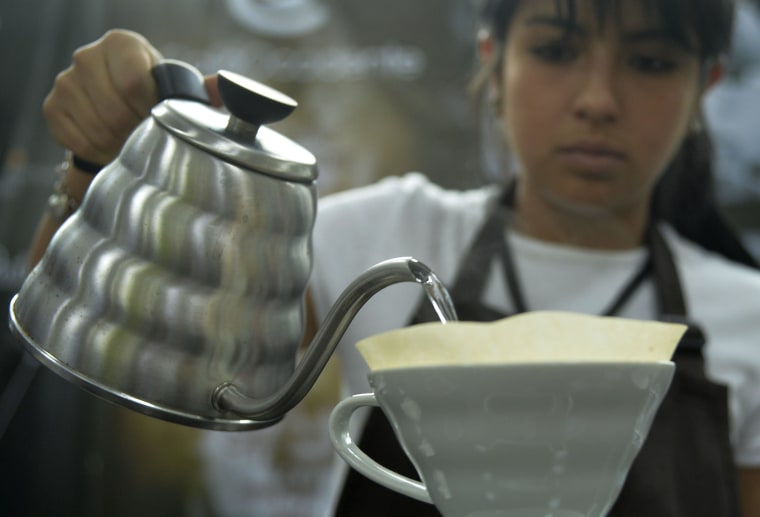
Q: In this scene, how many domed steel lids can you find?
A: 1